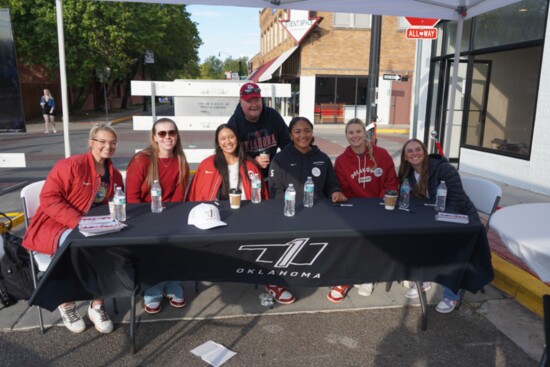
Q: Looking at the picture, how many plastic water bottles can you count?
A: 7